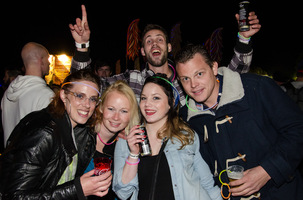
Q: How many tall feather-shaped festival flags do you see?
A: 3